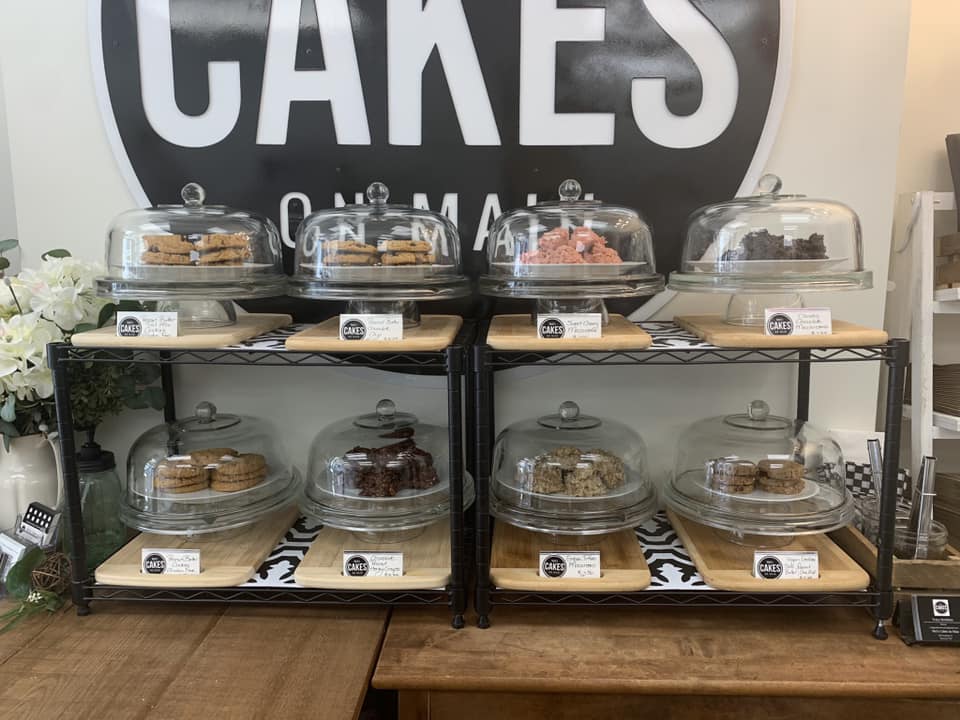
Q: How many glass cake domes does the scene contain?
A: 8